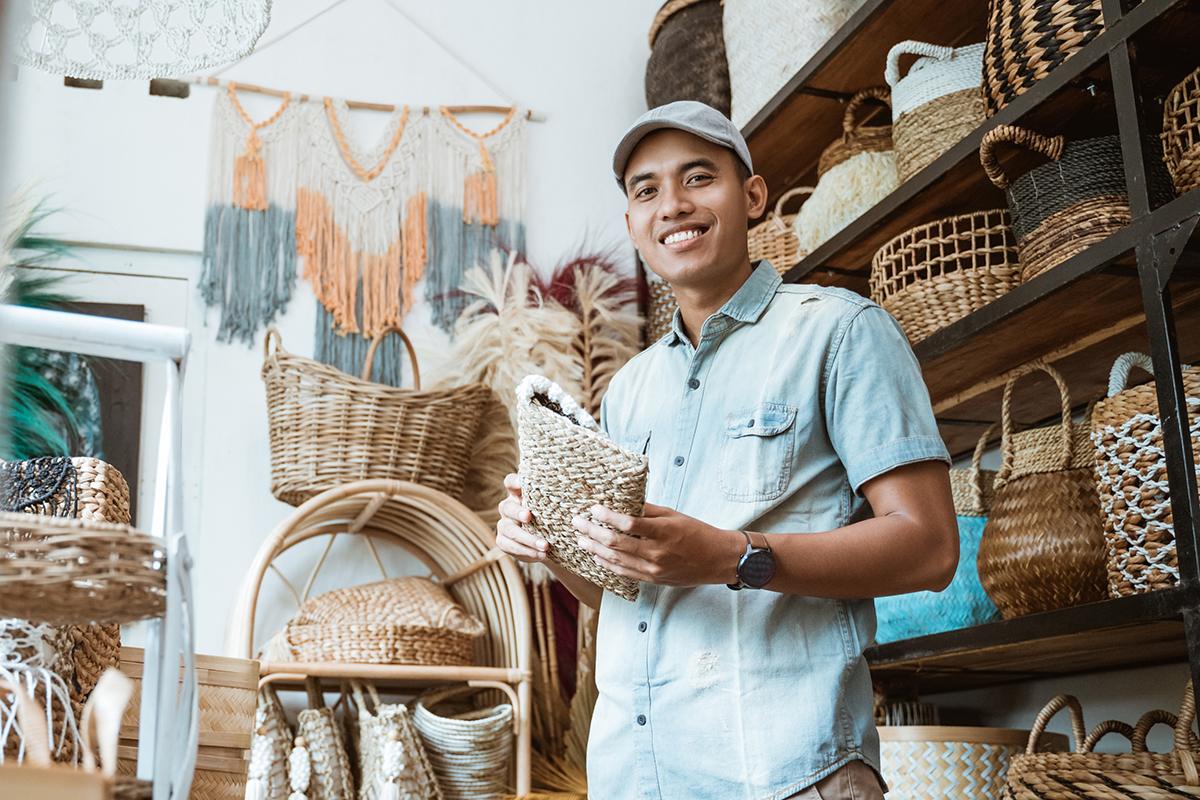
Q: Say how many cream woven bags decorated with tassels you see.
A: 3